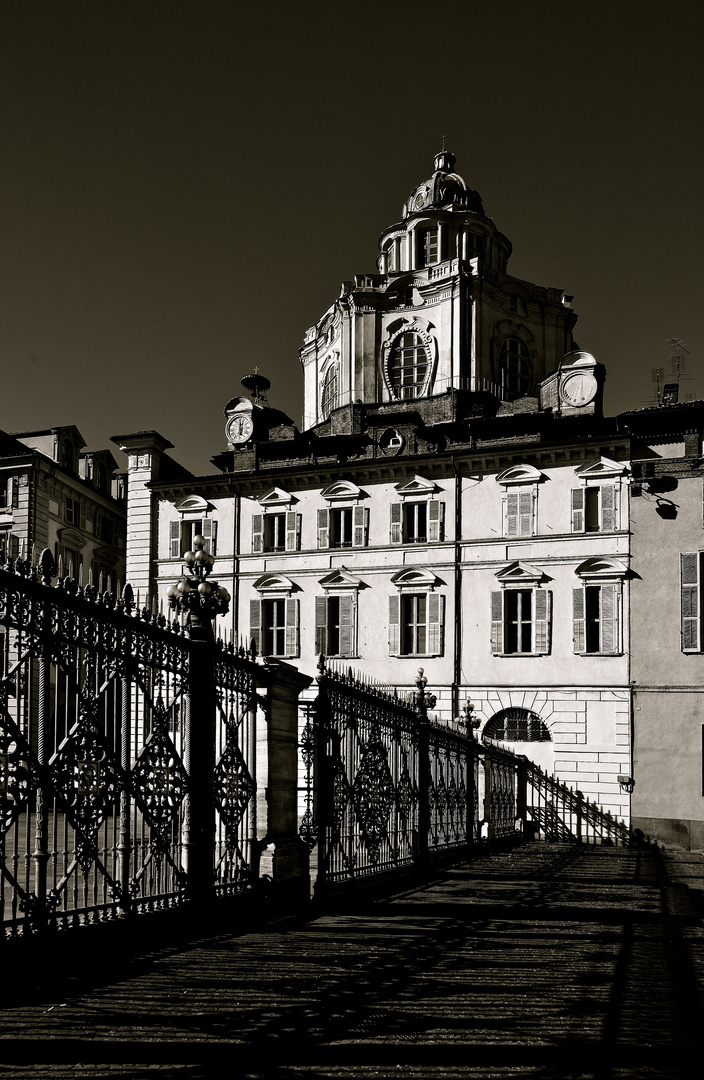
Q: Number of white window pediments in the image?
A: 11